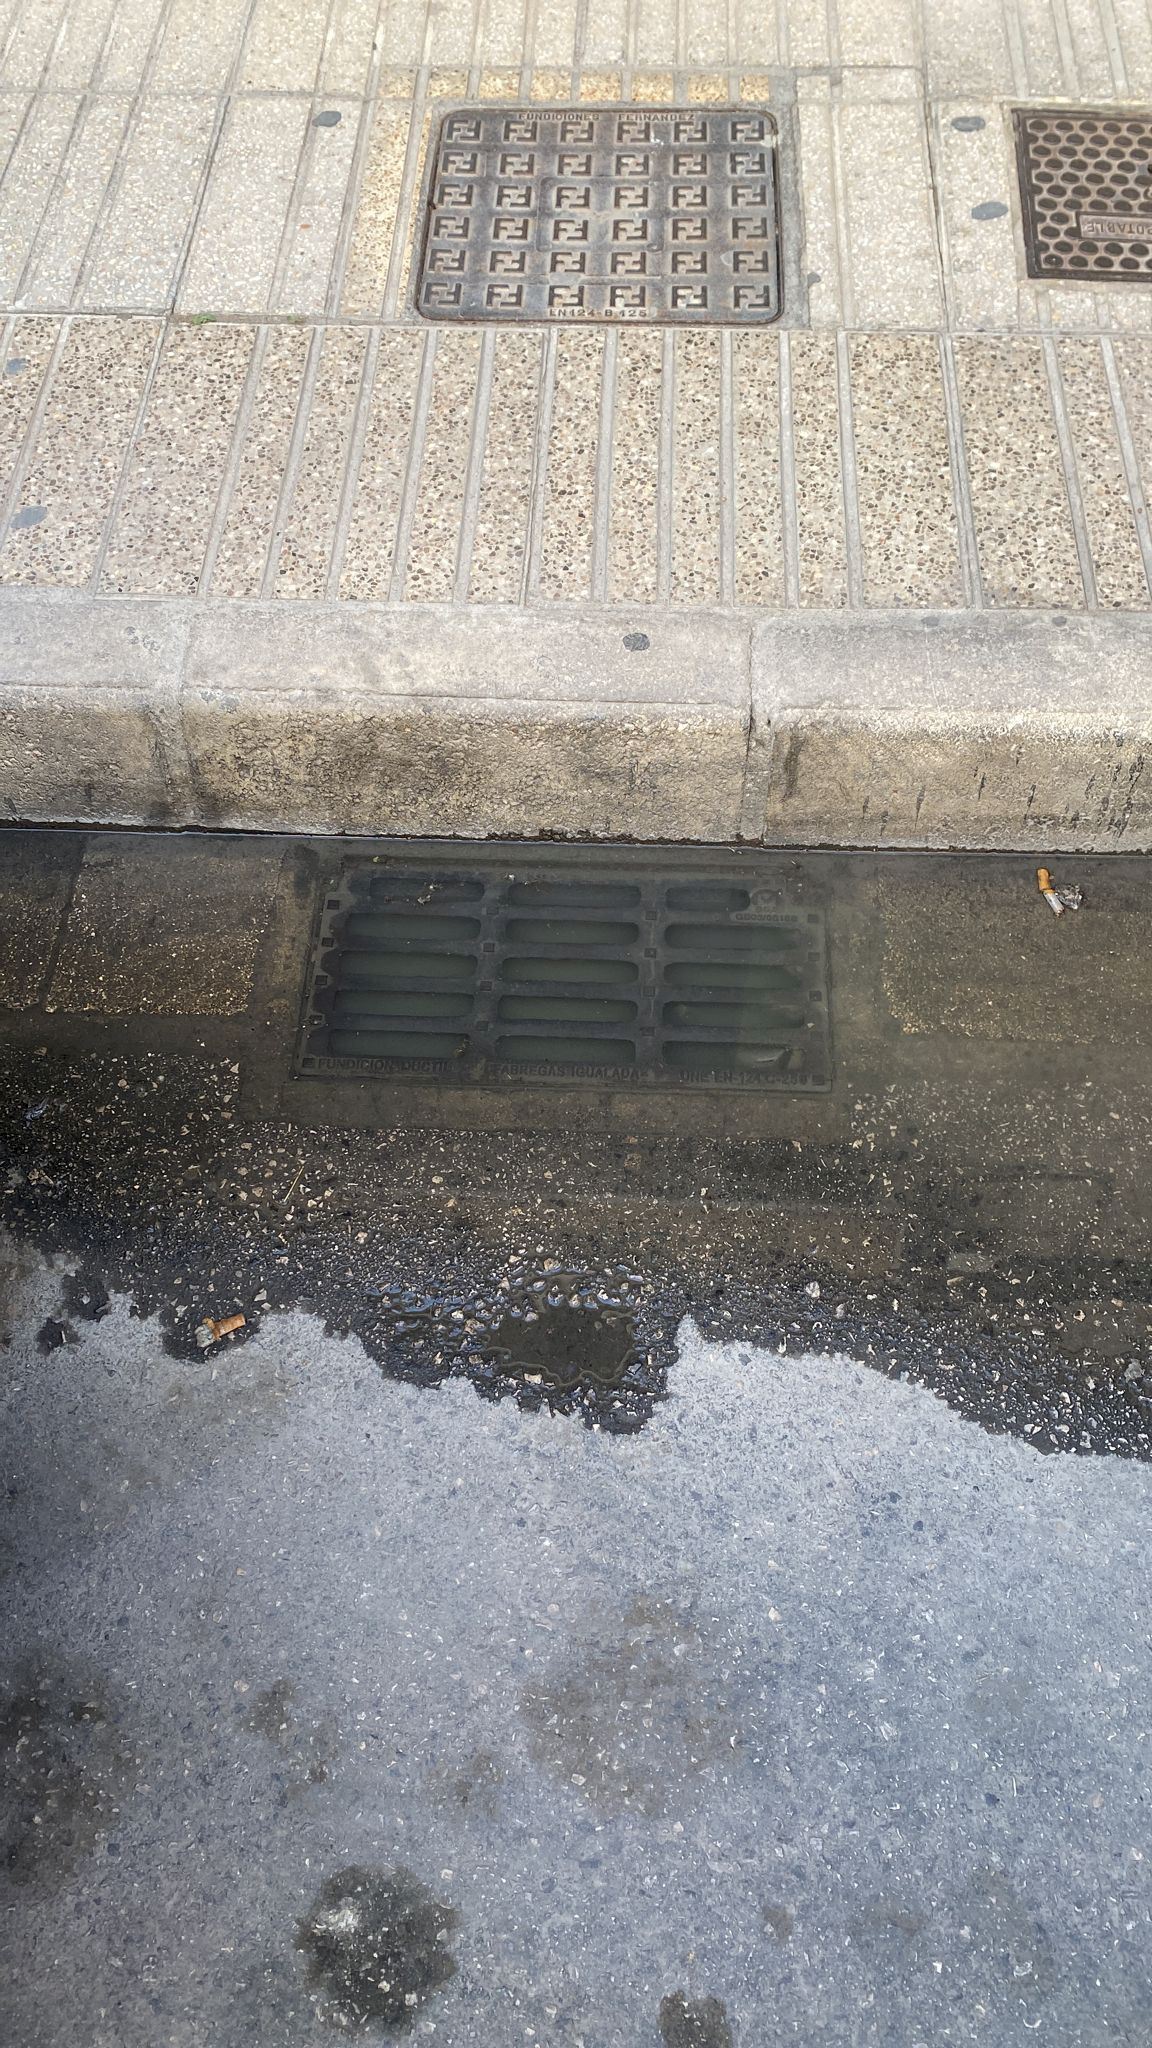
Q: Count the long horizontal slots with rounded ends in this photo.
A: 15